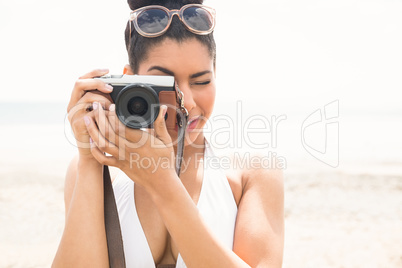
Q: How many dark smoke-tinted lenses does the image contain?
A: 2